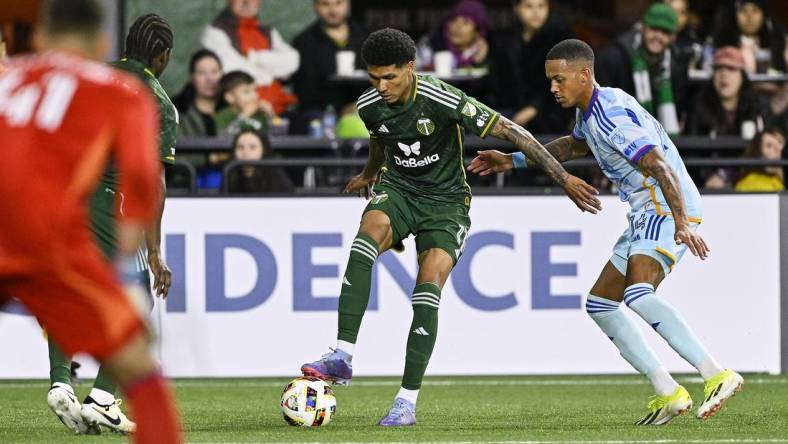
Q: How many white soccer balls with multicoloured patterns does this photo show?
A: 1